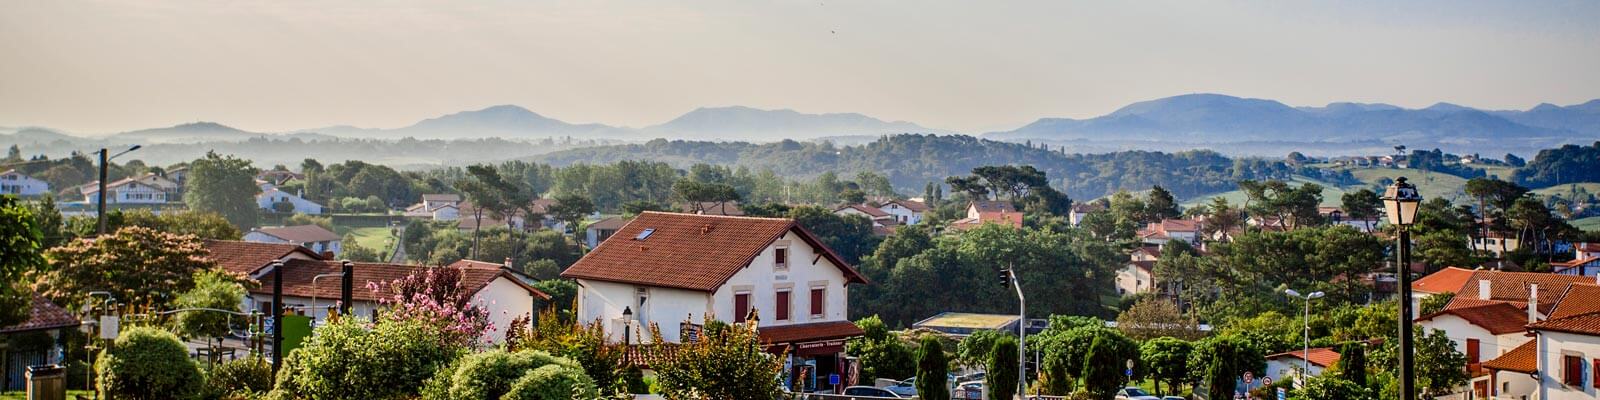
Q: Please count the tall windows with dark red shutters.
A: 3